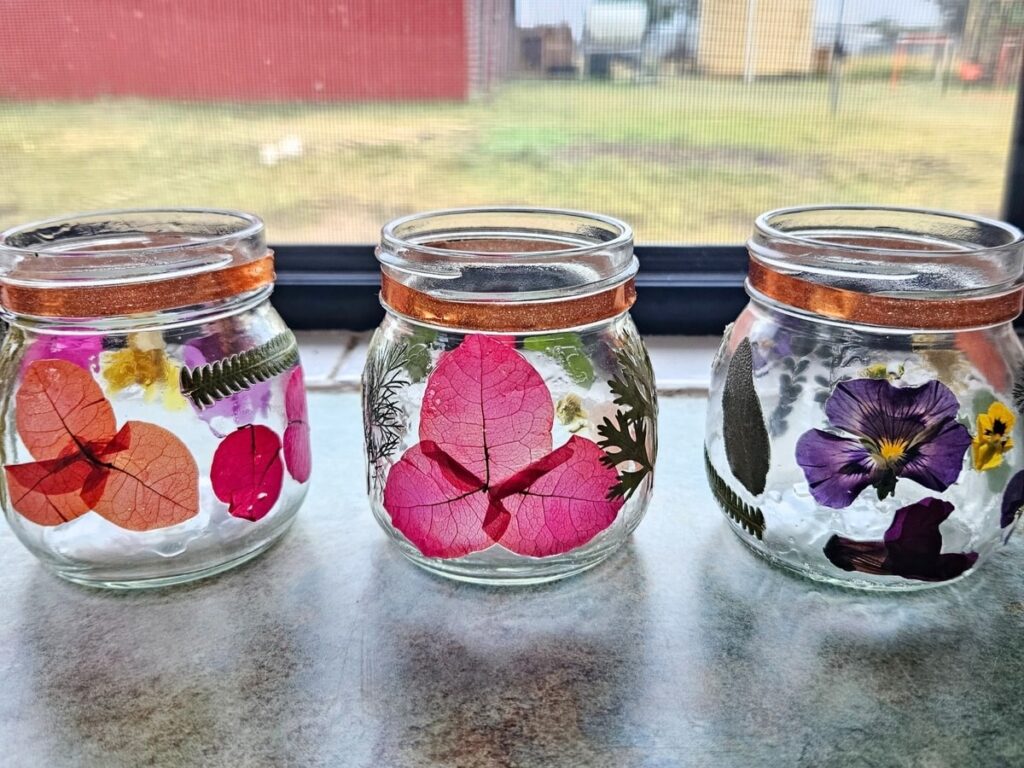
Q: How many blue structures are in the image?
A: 0